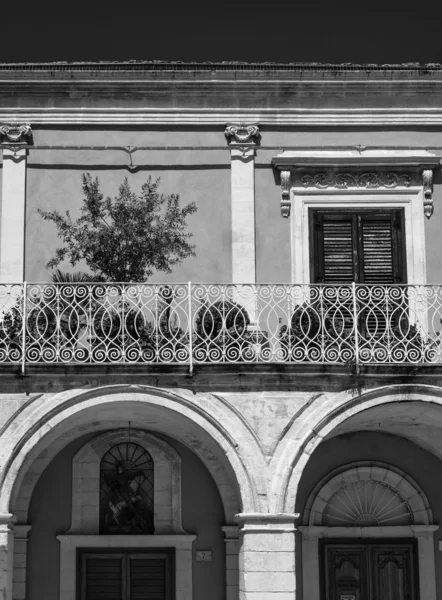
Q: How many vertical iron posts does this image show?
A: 3